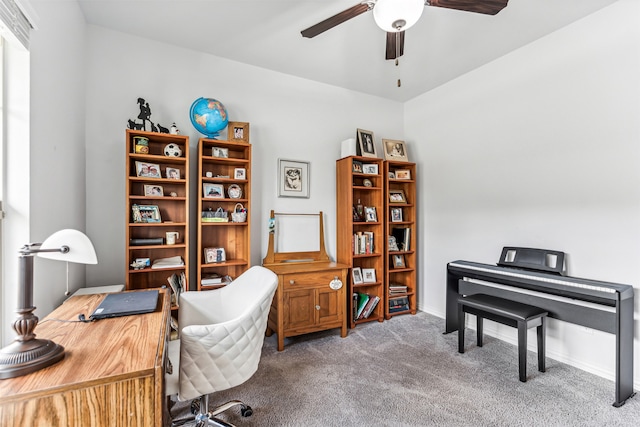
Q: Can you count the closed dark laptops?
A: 1